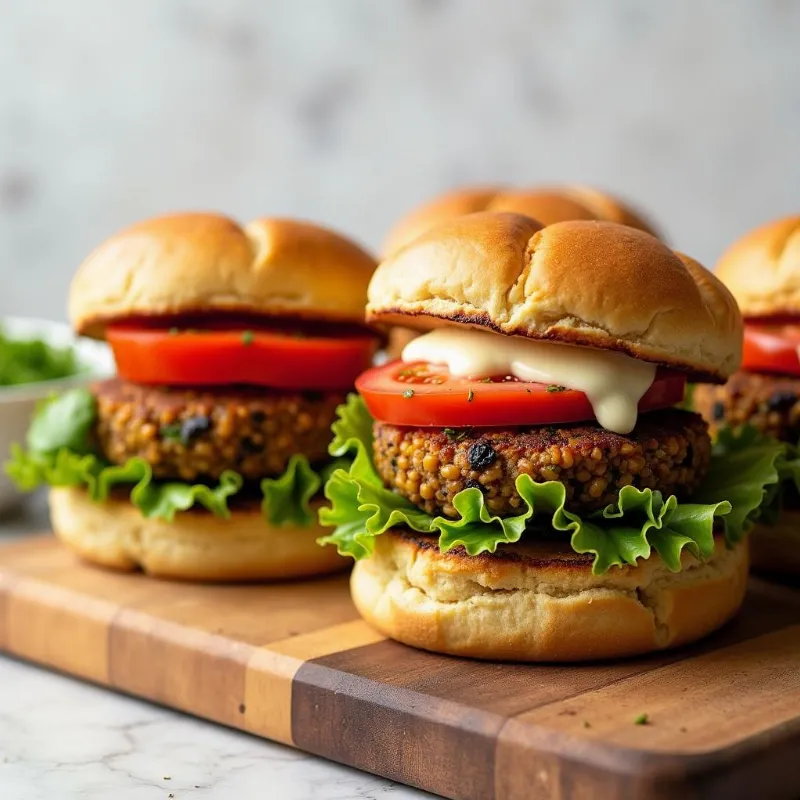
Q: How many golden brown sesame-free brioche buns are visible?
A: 4